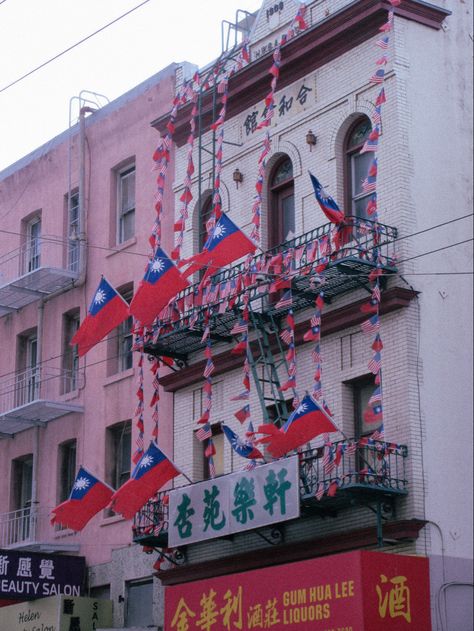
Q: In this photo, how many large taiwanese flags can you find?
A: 8